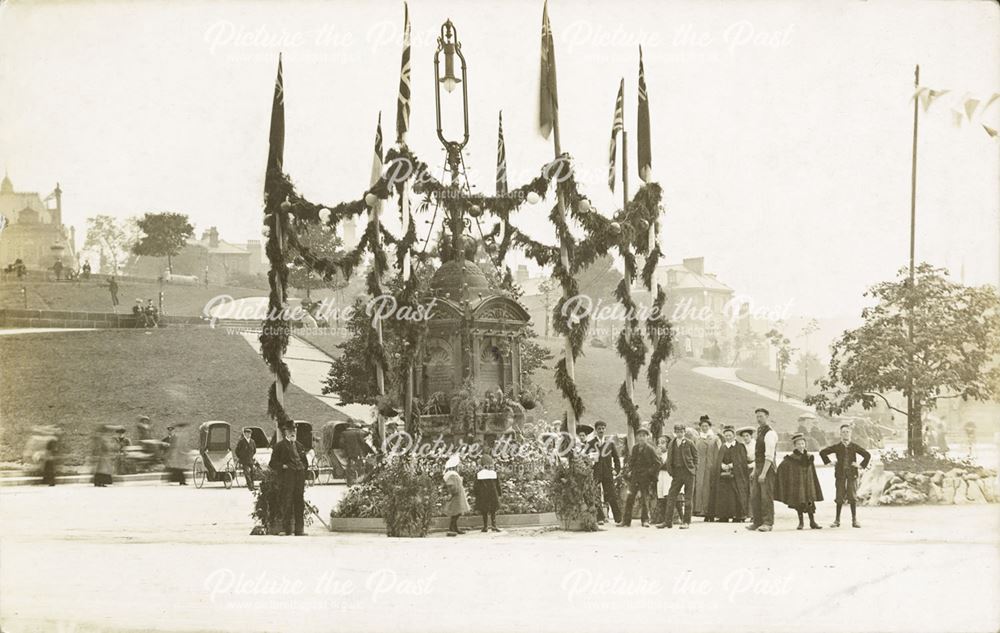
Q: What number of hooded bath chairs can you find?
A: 4